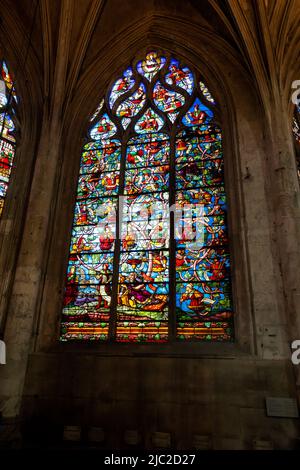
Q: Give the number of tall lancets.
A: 3